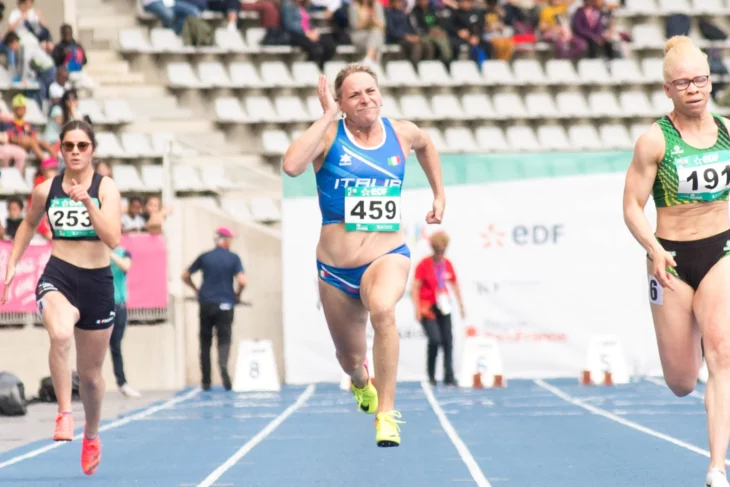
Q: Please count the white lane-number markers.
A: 3